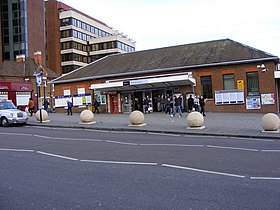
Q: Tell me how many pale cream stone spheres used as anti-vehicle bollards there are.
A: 5